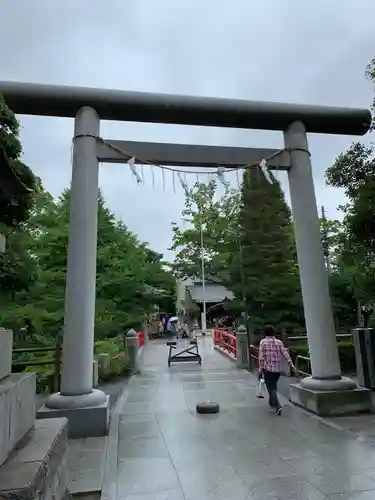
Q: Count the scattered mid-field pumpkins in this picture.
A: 0